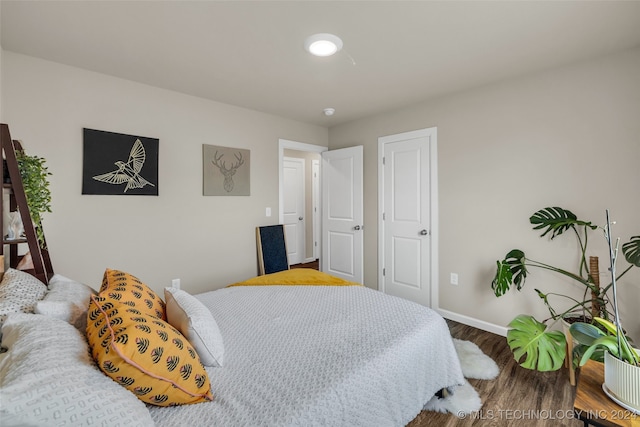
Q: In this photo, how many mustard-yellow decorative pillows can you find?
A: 2